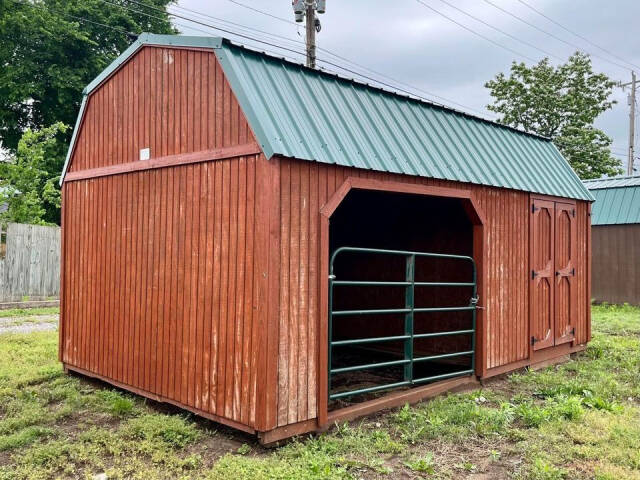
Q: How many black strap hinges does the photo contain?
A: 6